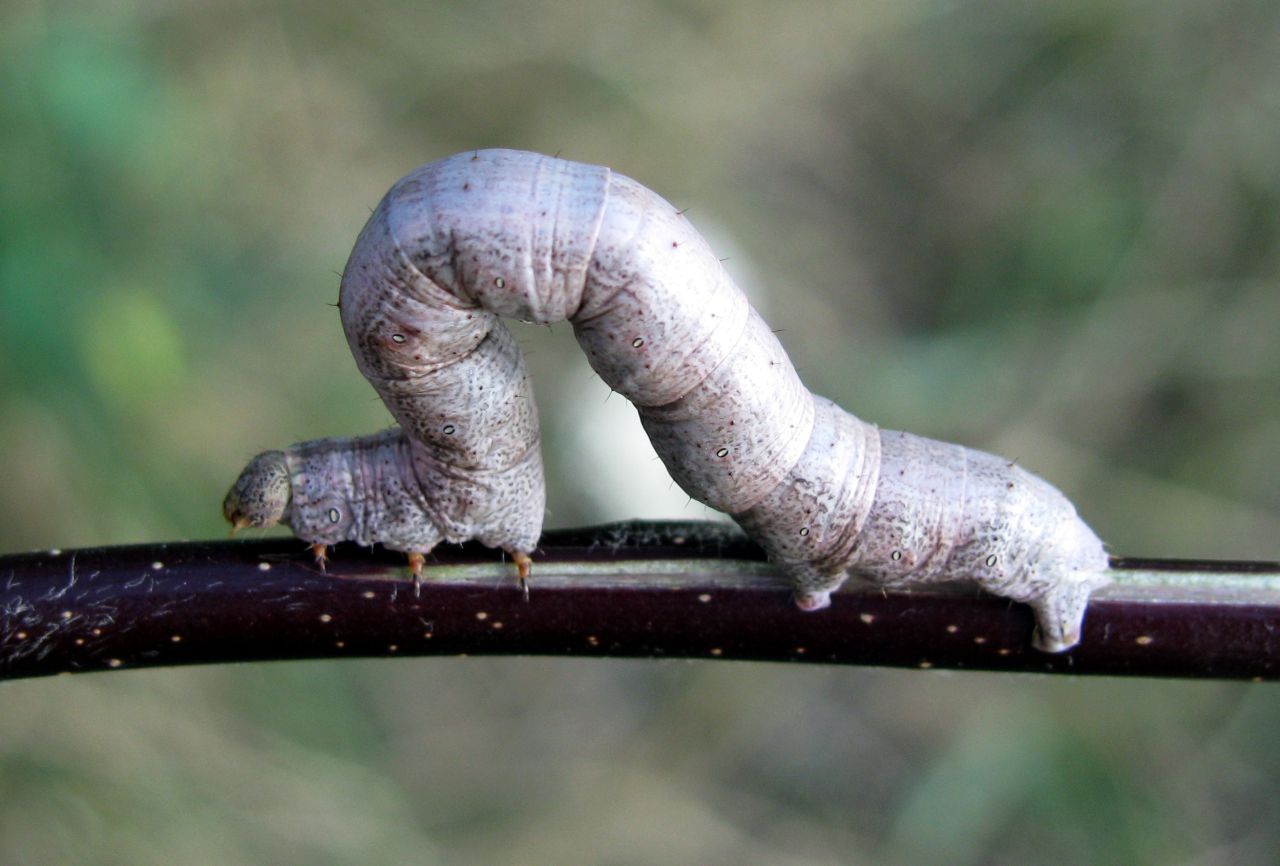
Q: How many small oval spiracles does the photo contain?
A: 9